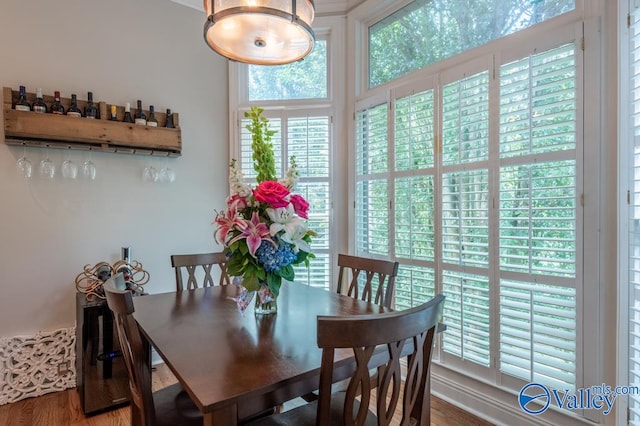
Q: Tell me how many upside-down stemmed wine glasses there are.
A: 6